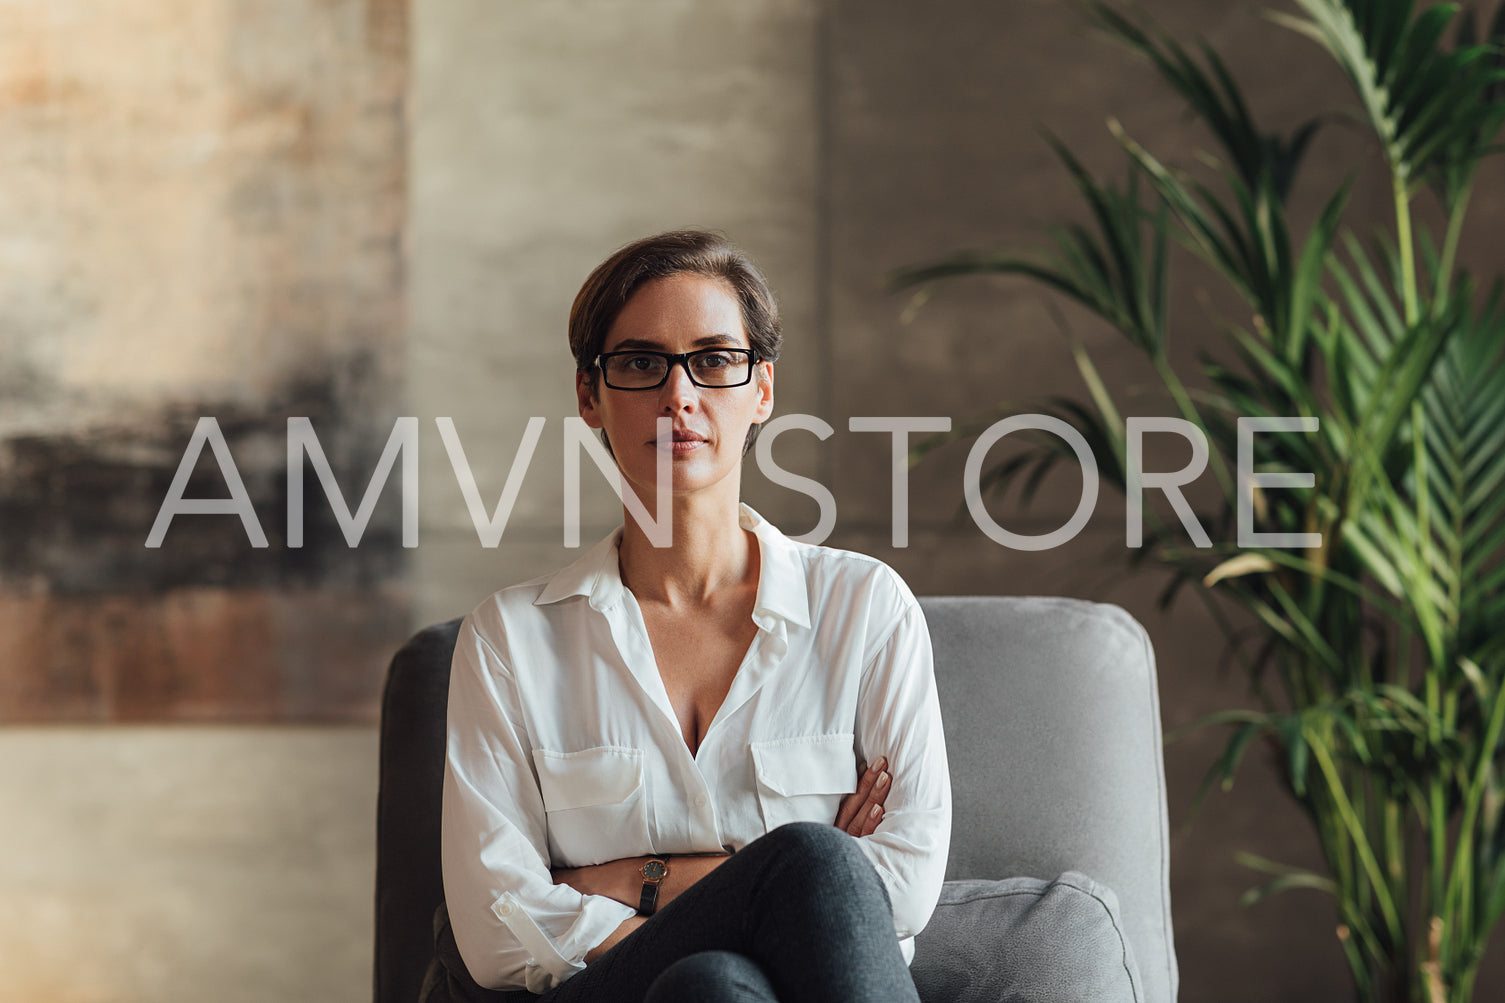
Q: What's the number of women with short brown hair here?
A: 1